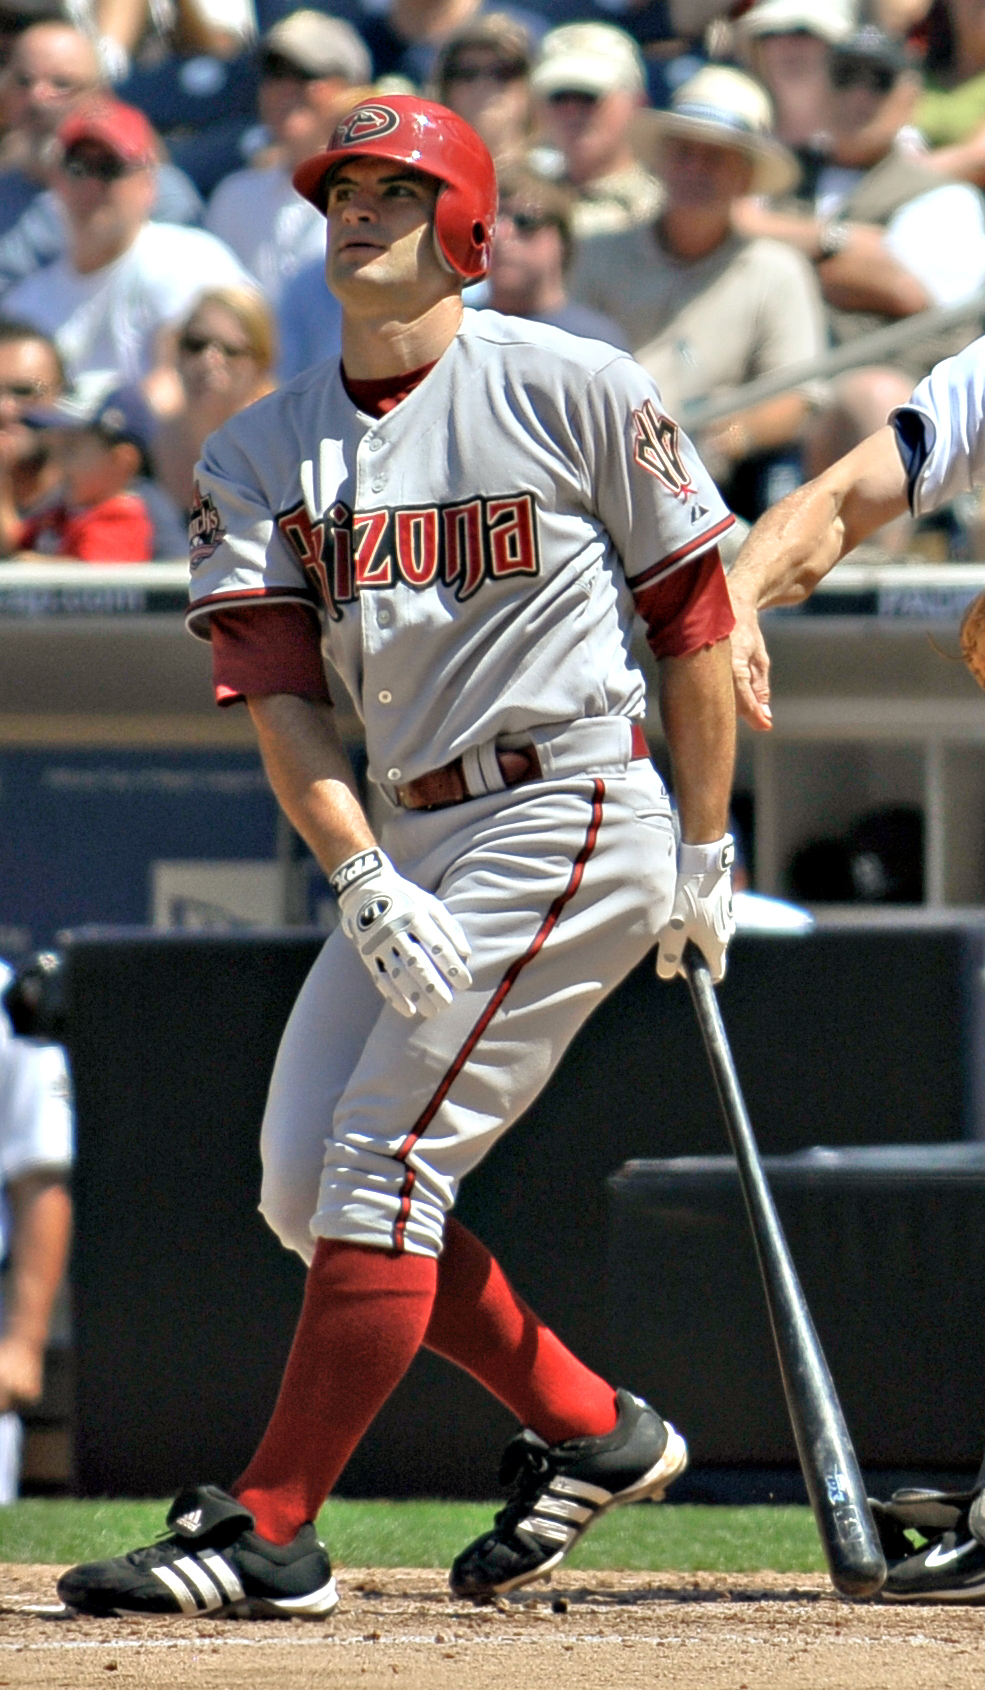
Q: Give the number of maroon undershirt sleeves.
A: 2